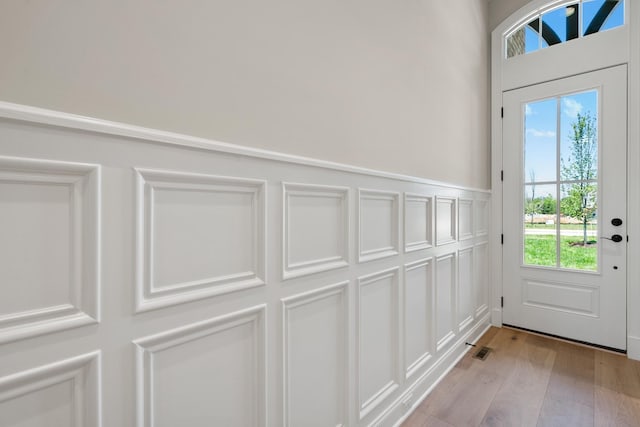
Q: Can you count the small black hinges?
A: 4